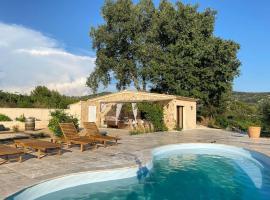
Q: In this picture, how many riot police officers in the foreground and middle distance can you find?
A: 0